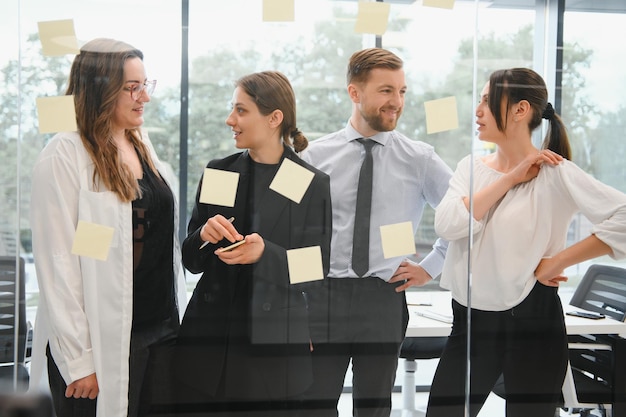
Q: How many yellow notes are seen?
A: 11